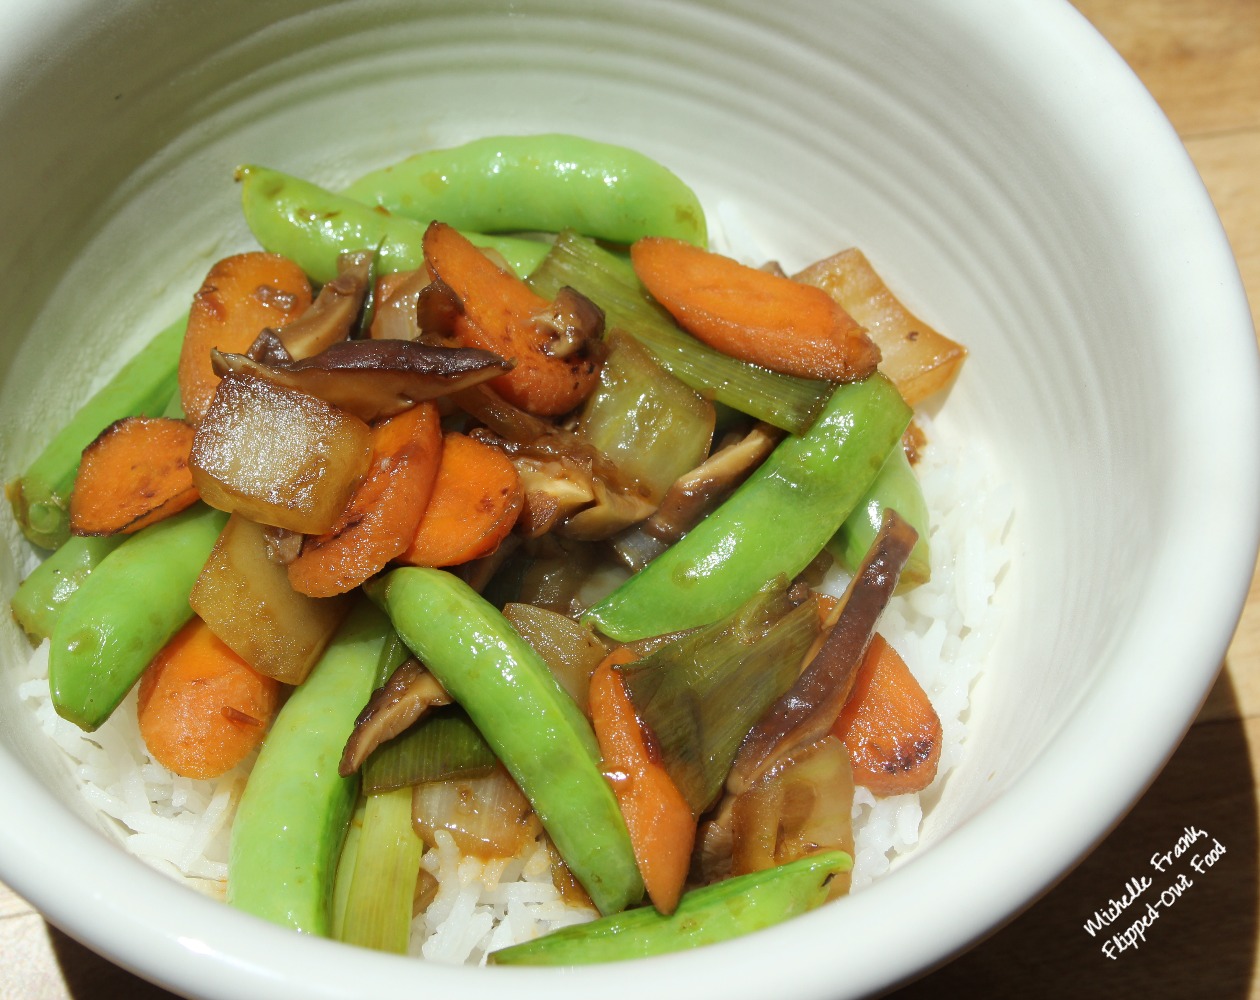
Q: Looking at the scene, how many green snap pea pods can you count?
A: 10